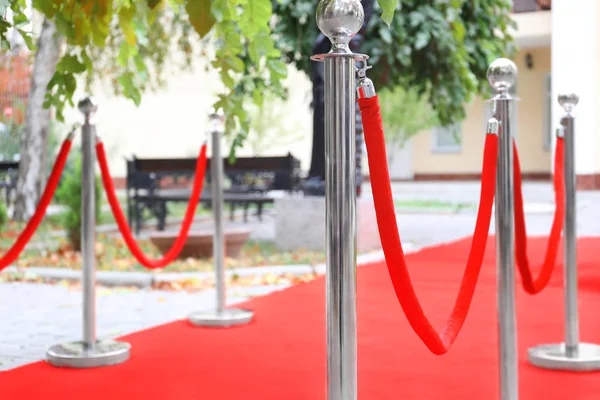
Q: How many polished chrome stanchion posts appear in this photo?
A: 5